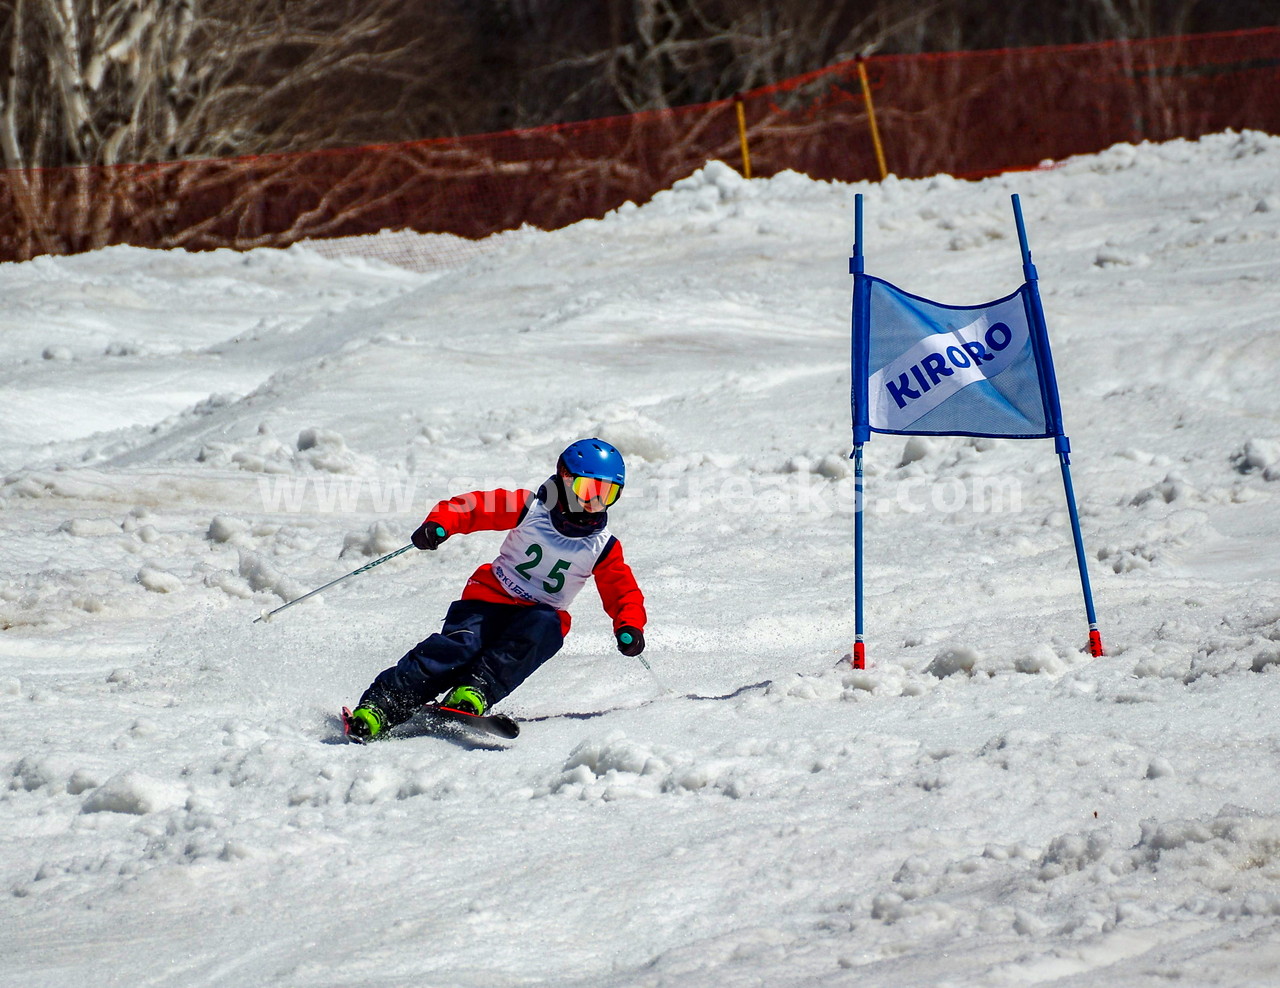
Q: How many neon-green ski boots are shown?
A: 2